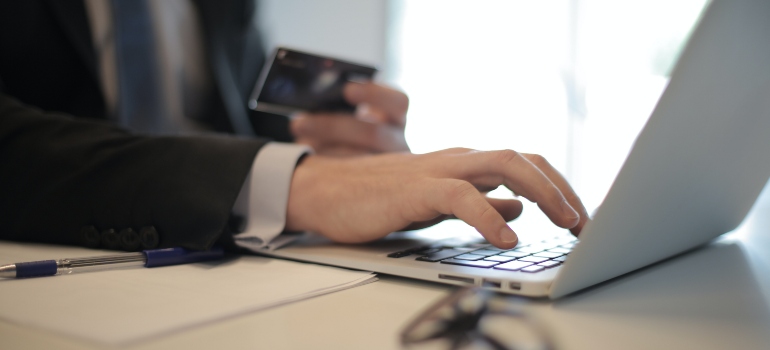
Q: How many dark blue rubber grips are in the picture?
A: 1